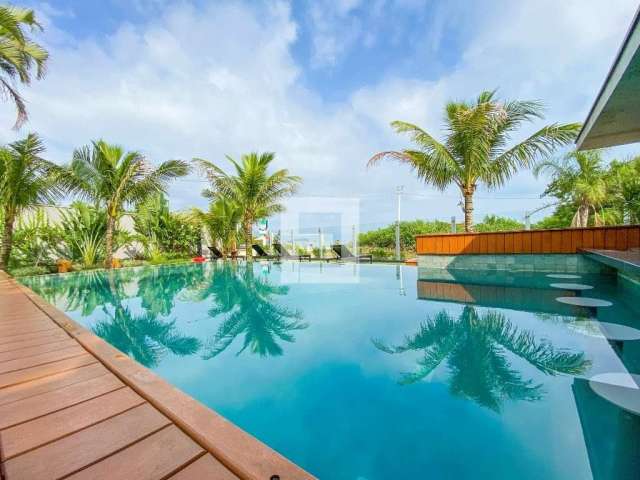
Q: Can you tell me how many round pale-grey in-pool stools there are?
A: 5